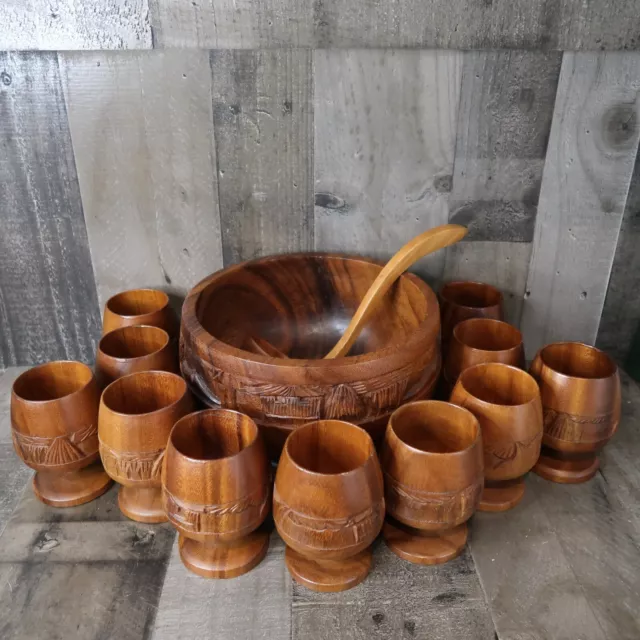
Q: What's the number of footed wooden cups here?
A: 11